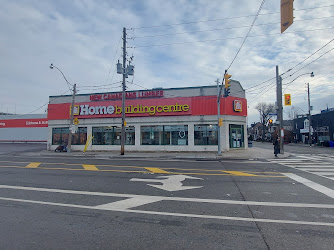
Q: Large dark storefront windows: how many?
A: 4